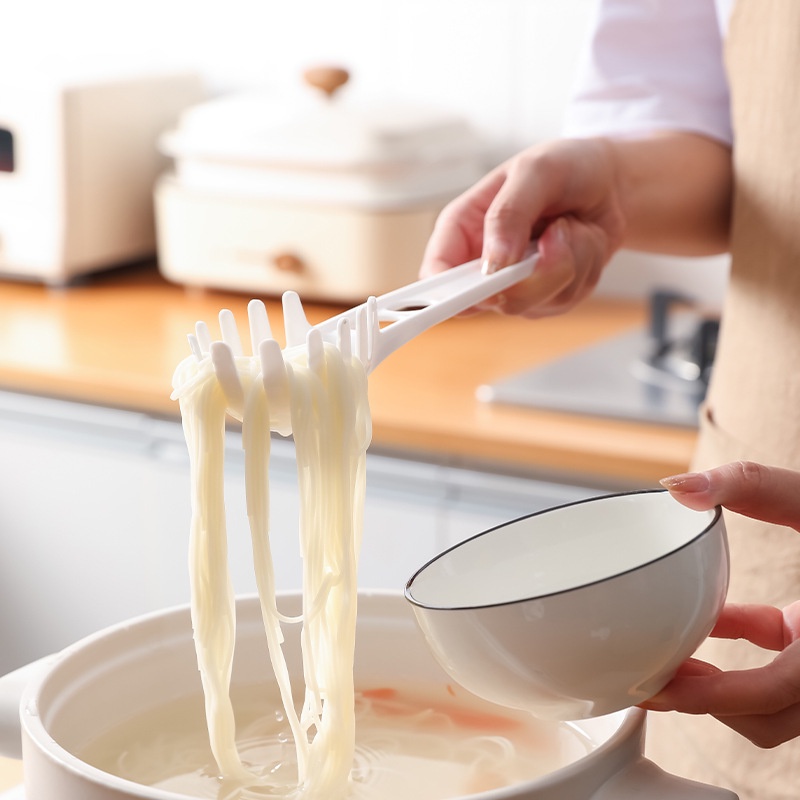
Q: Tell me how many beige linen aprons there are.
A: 1